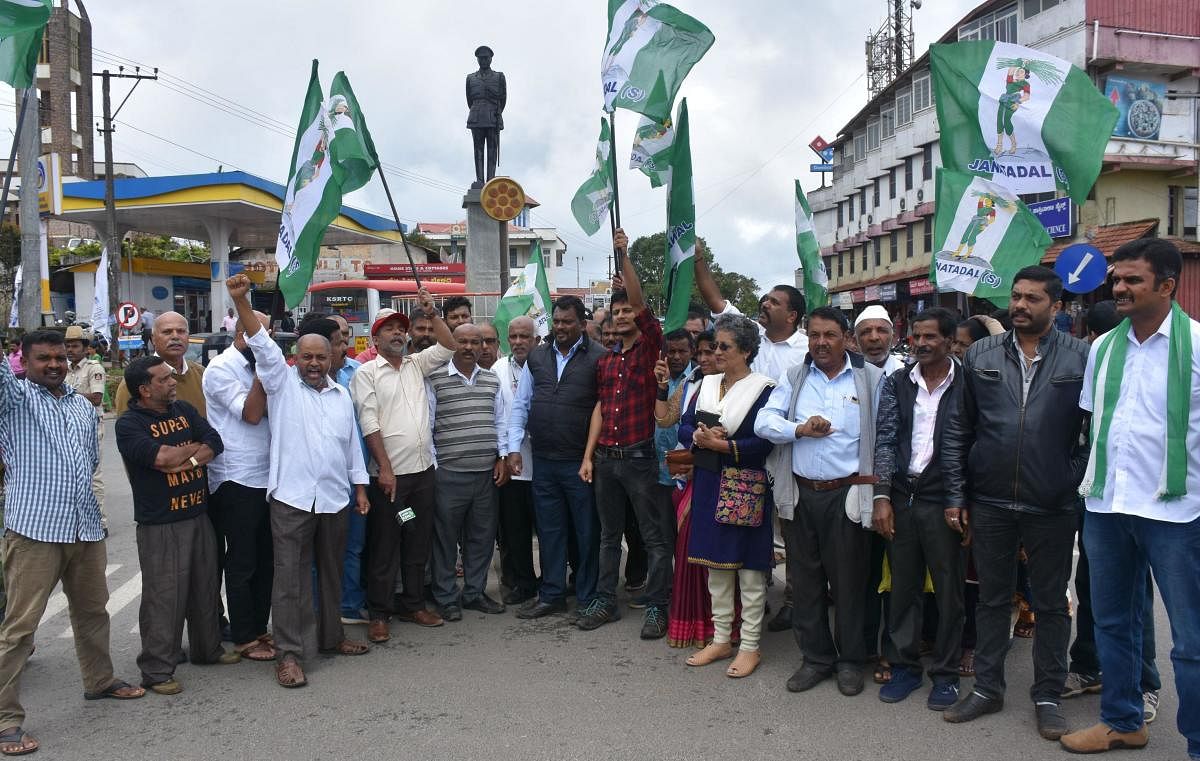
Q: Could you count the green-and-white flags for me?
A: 11